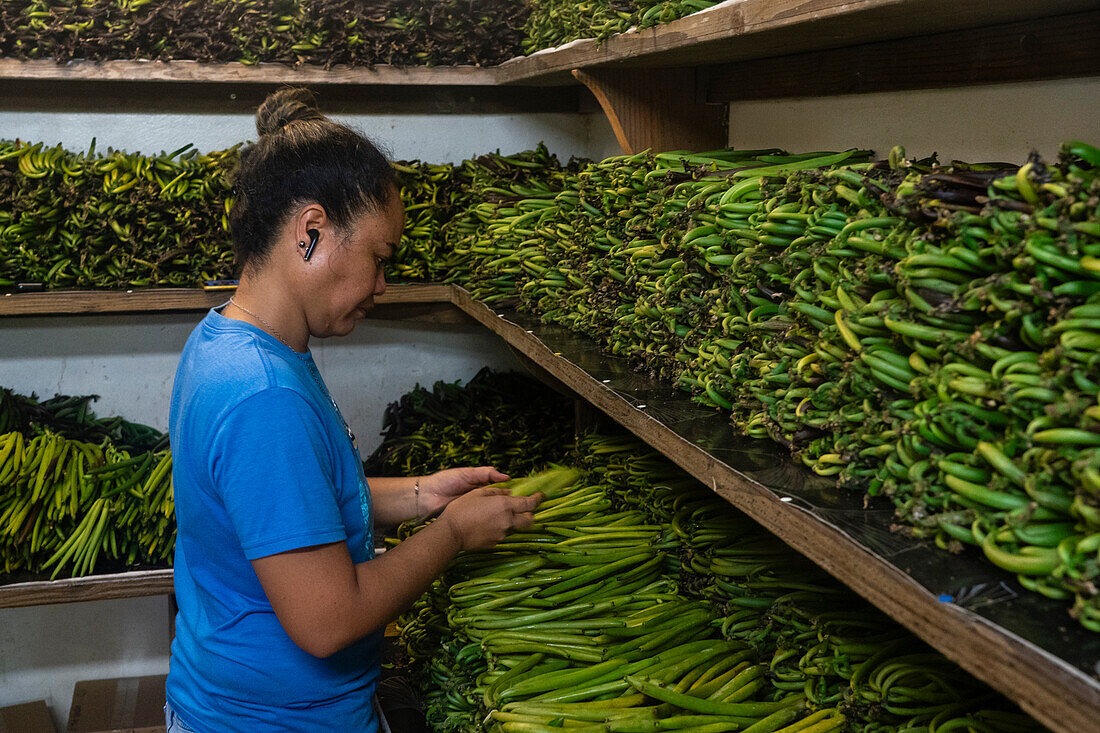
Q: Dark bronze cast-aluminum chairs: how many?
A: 0